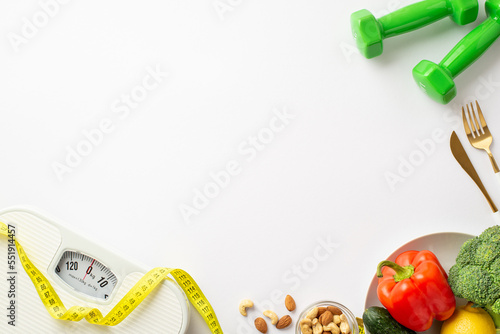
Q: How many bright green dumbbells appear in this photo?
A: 2